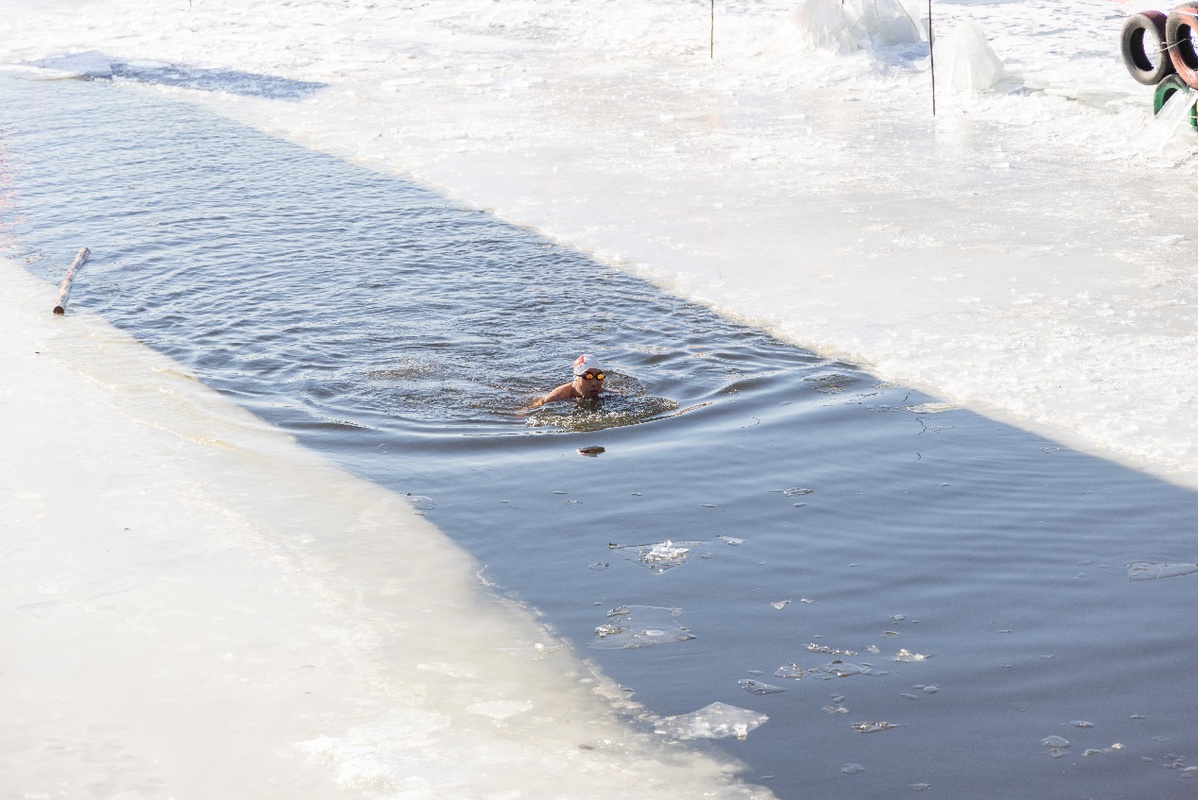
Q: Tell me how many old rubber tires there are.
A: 3